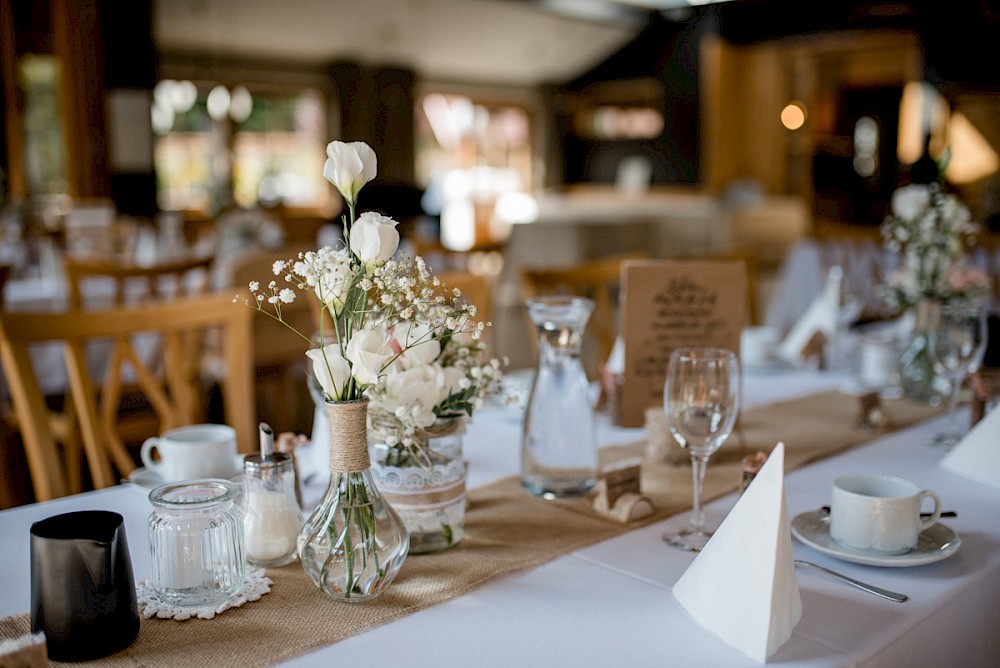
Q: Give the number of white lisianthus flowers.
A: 5